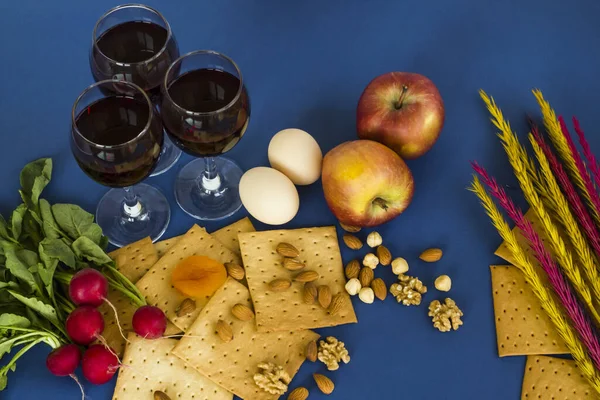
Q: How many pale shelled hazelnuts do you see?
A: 6